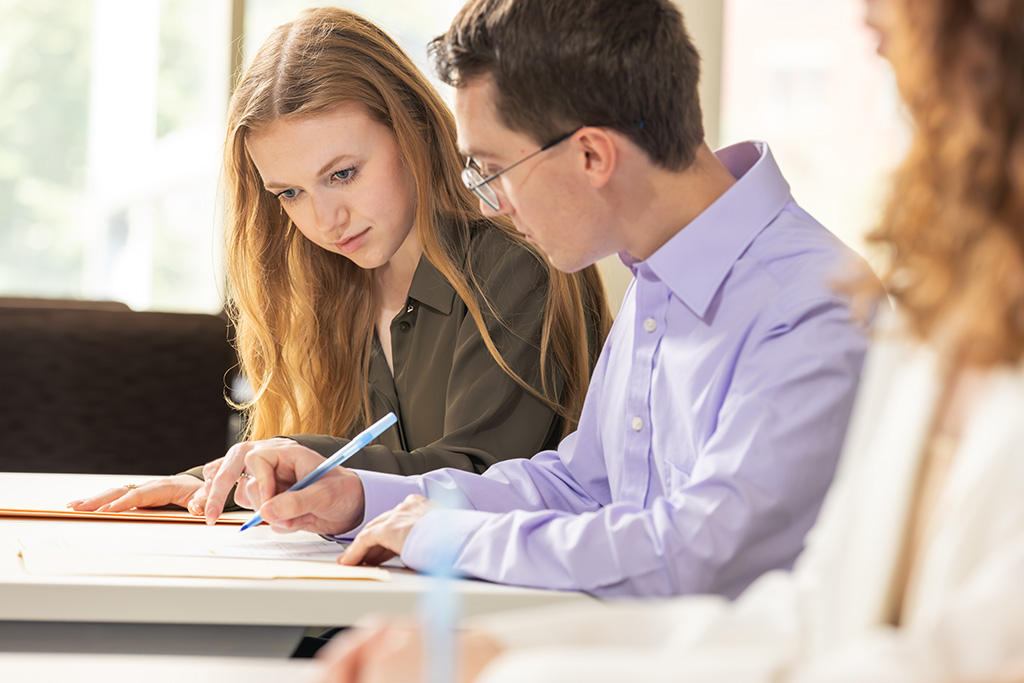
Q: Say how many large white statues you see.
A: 0